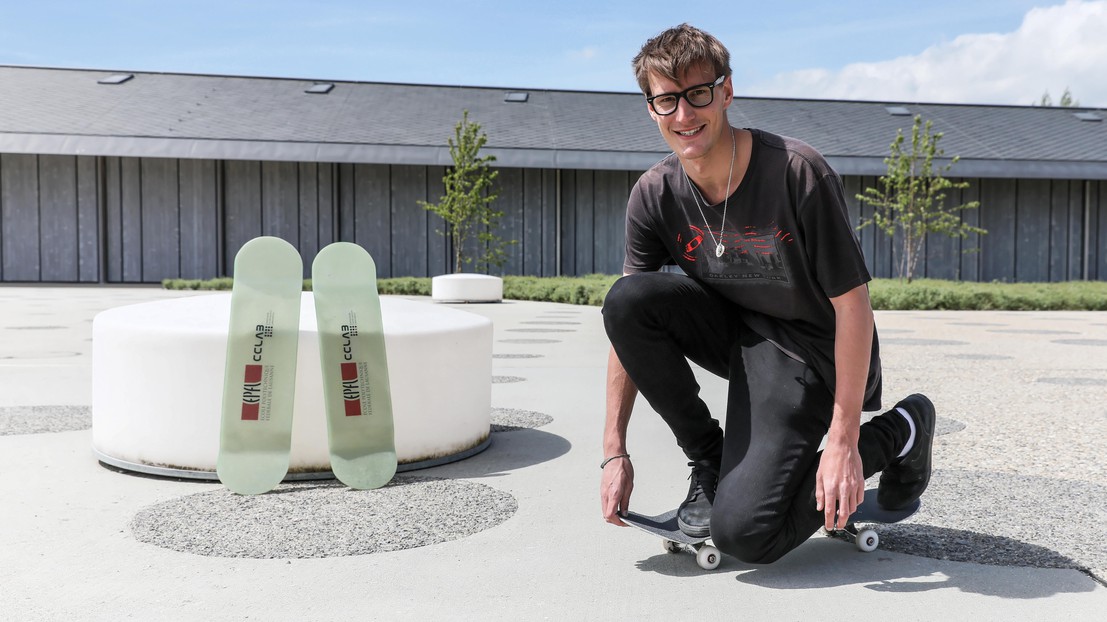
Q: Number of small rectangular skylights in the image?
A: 5